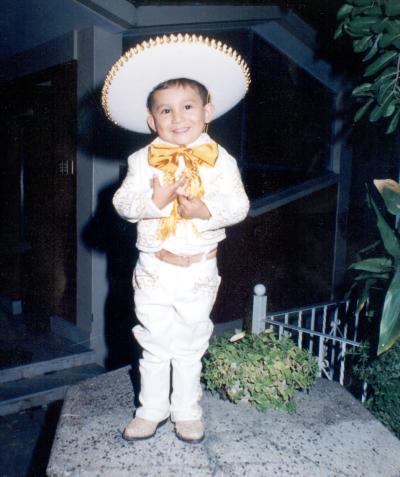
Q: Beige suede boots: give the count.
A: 2